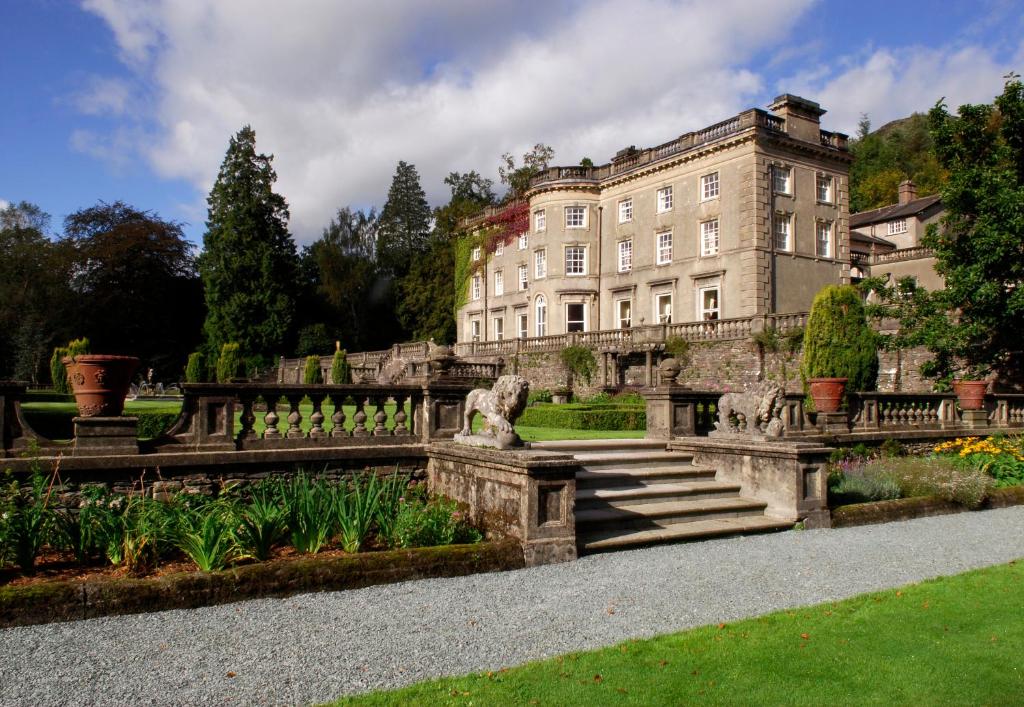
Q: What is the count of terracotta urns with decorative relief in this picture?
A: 3